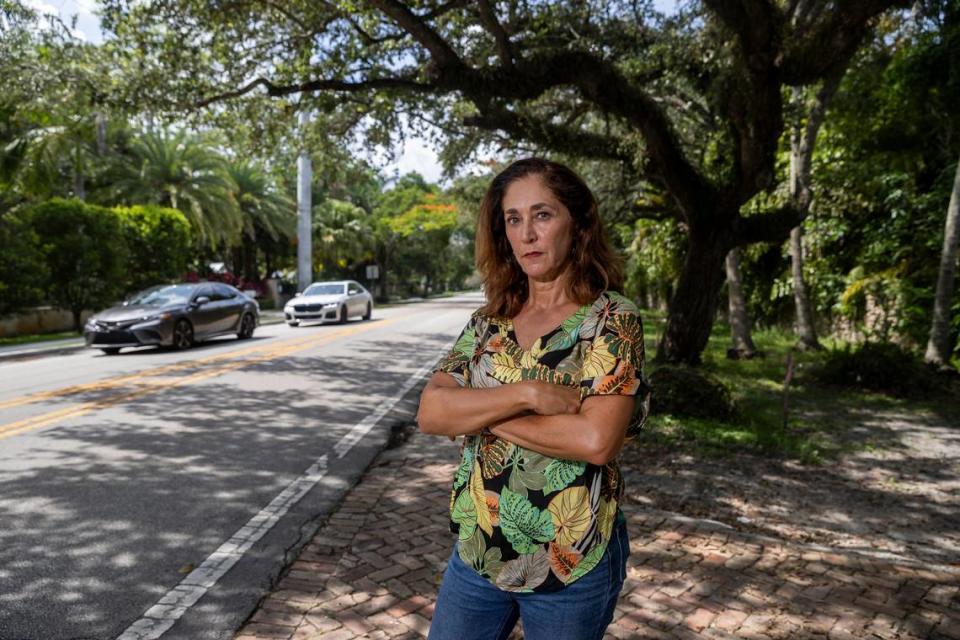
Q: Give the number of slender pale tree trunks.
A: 3